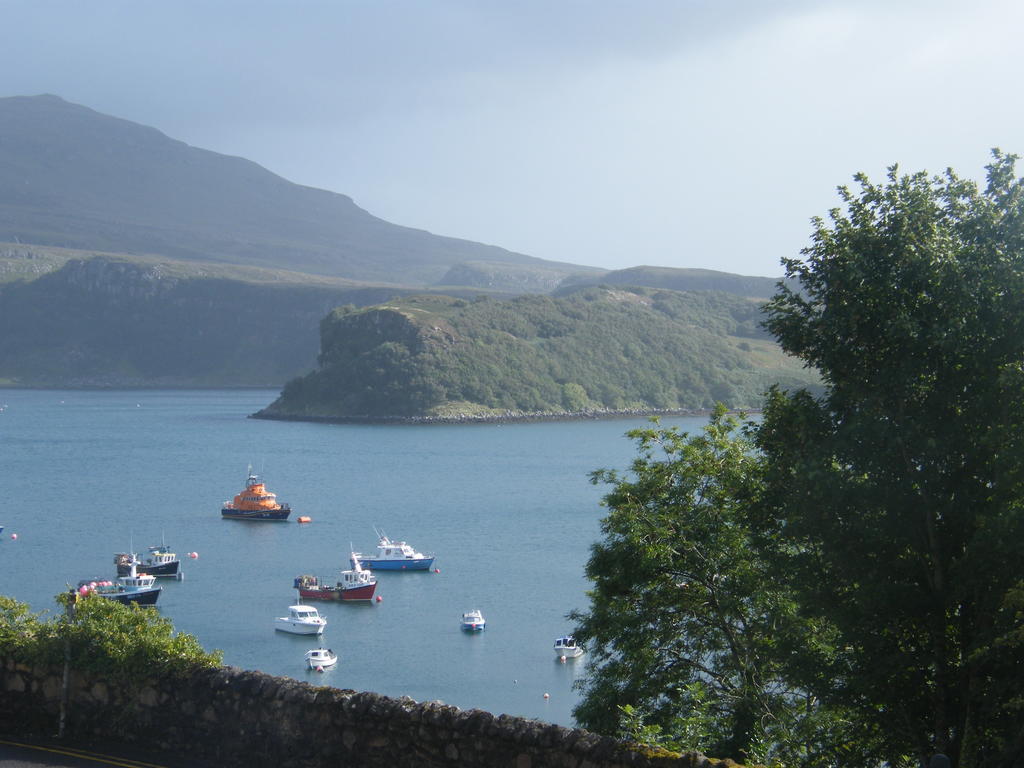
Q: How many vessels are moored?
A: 9